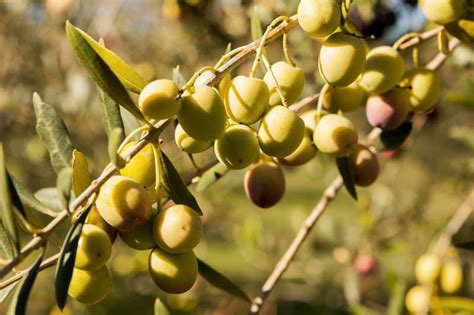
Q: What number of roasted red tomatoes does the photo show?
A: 0